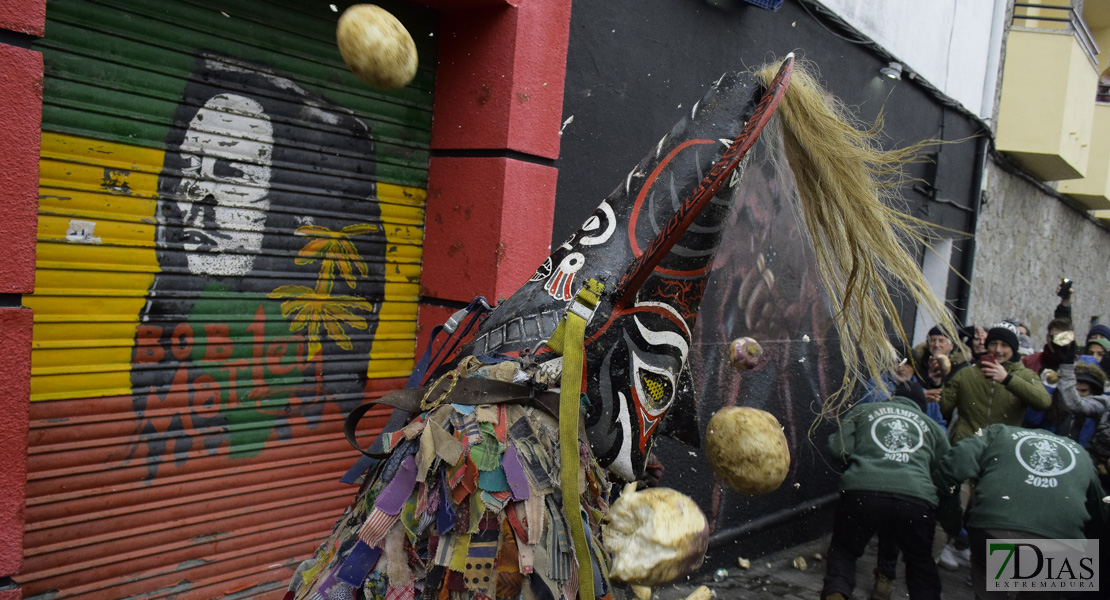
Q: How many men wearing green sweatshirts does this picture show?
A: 2